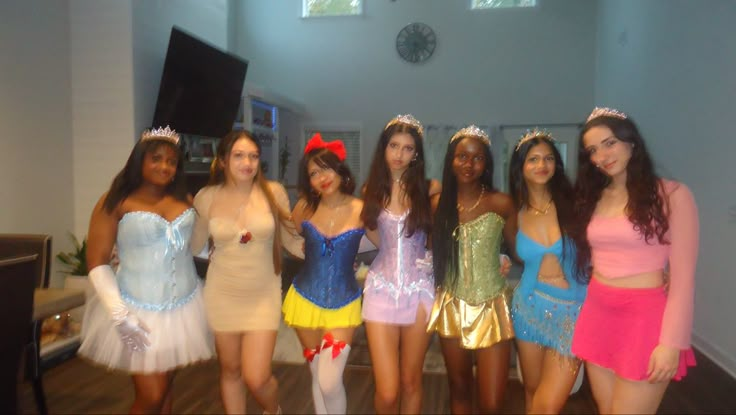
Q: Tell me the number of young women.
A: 7